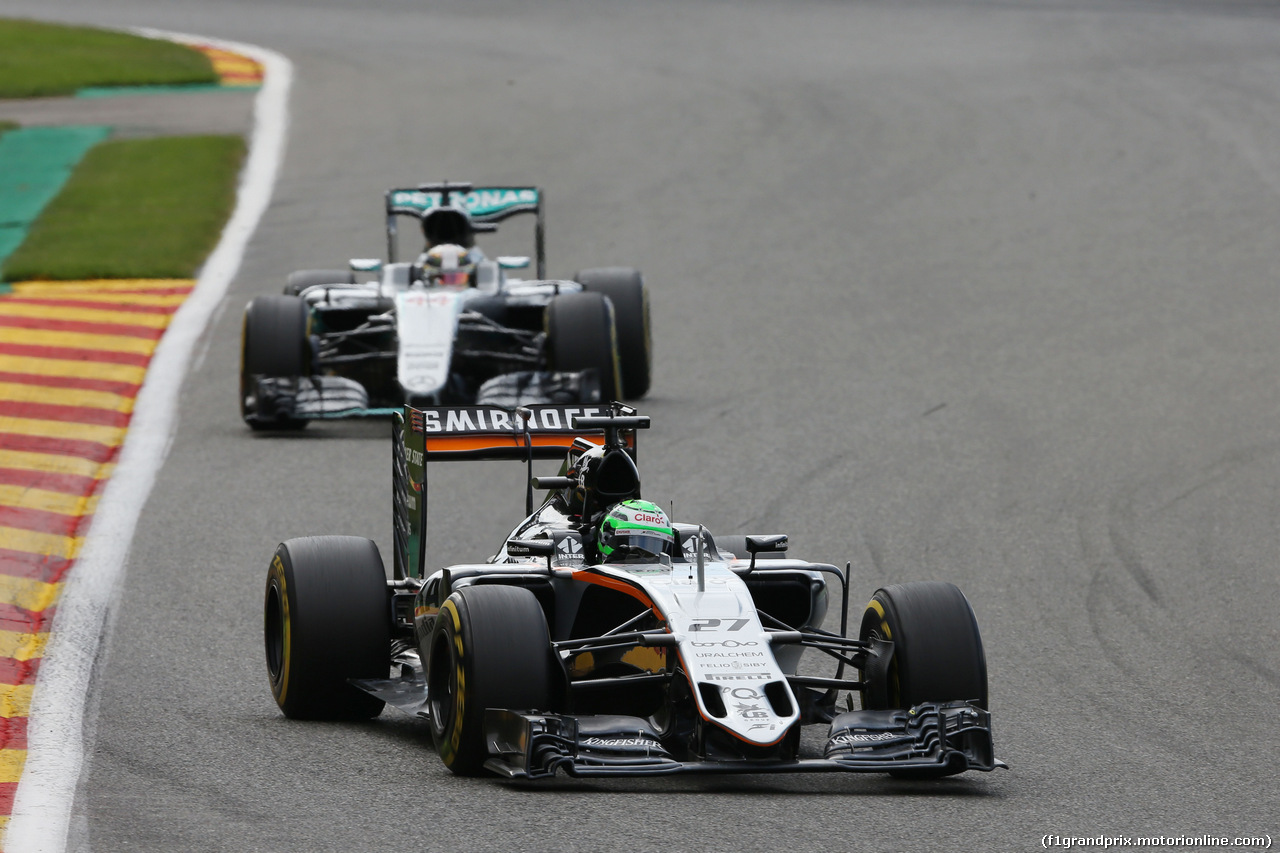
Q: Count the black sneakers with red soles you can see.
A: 0